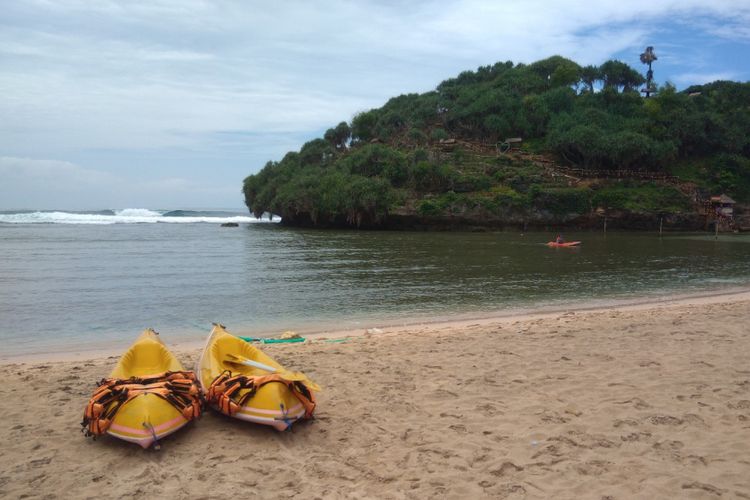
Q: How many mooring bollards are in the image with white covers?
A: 0